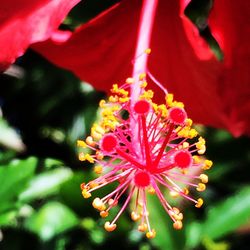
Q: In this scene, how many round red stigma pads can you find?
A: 5